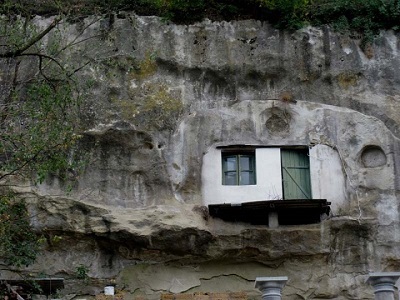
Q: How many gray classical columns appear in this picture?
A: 2